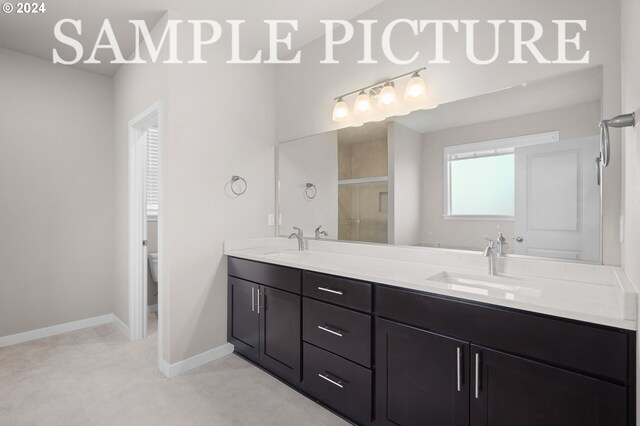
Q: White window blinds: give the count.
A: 1